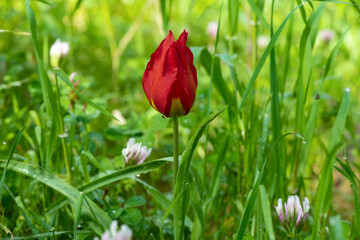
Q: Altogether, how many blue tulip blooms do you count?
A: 0